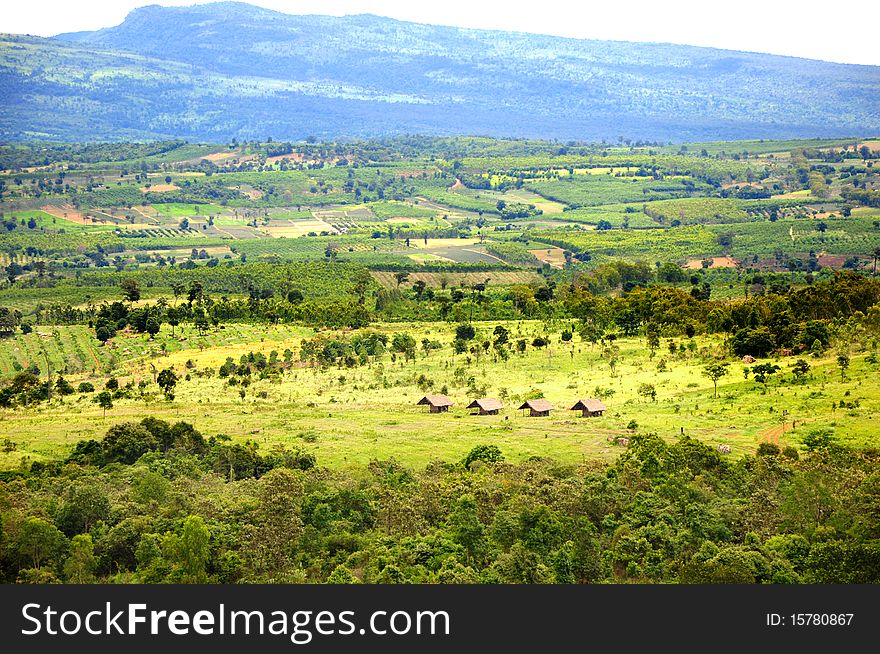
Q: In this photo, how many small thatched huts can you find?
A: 4